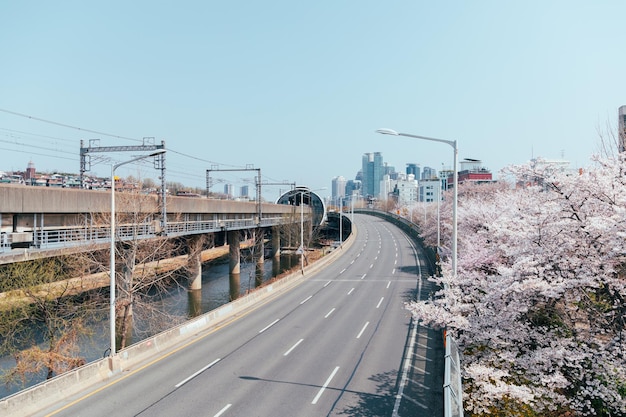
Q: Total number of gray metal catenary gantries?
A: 3